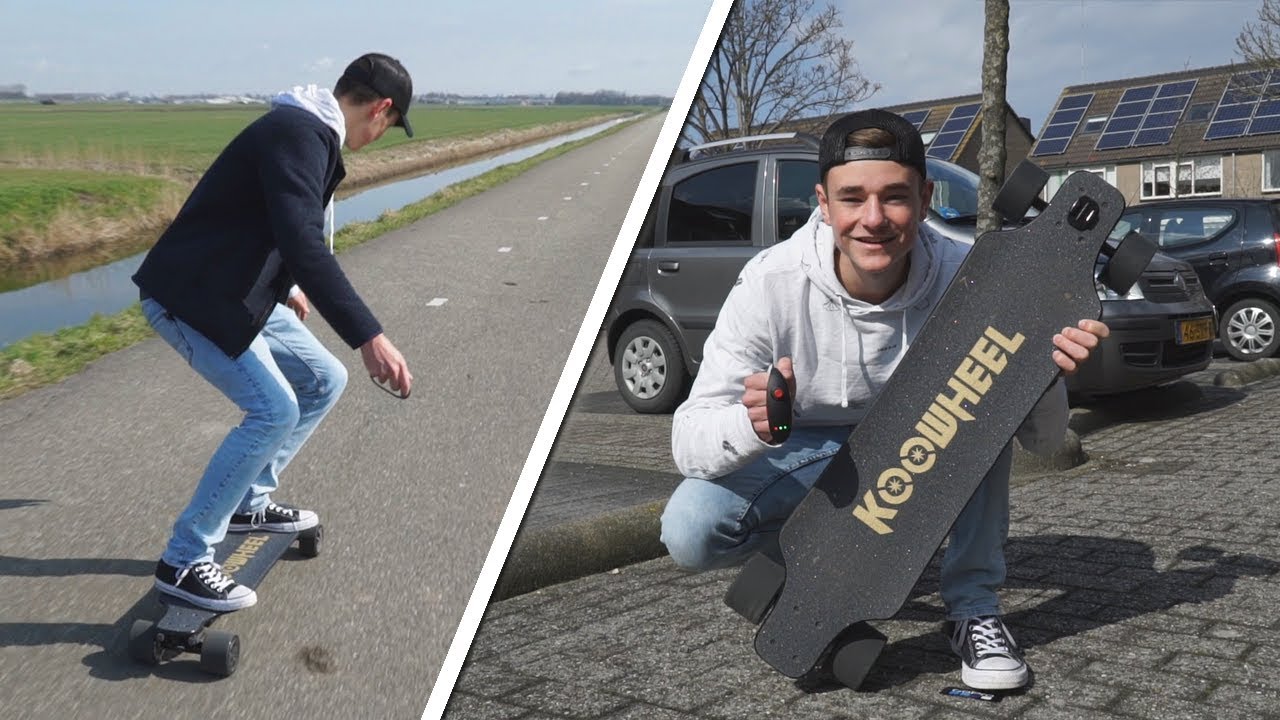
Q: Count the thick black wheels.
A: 7